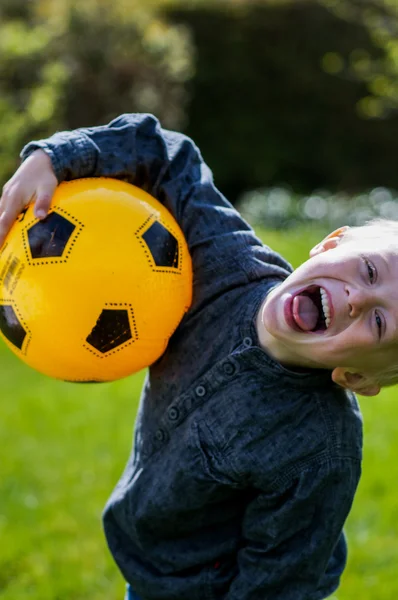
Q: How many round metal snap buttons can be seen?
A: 5